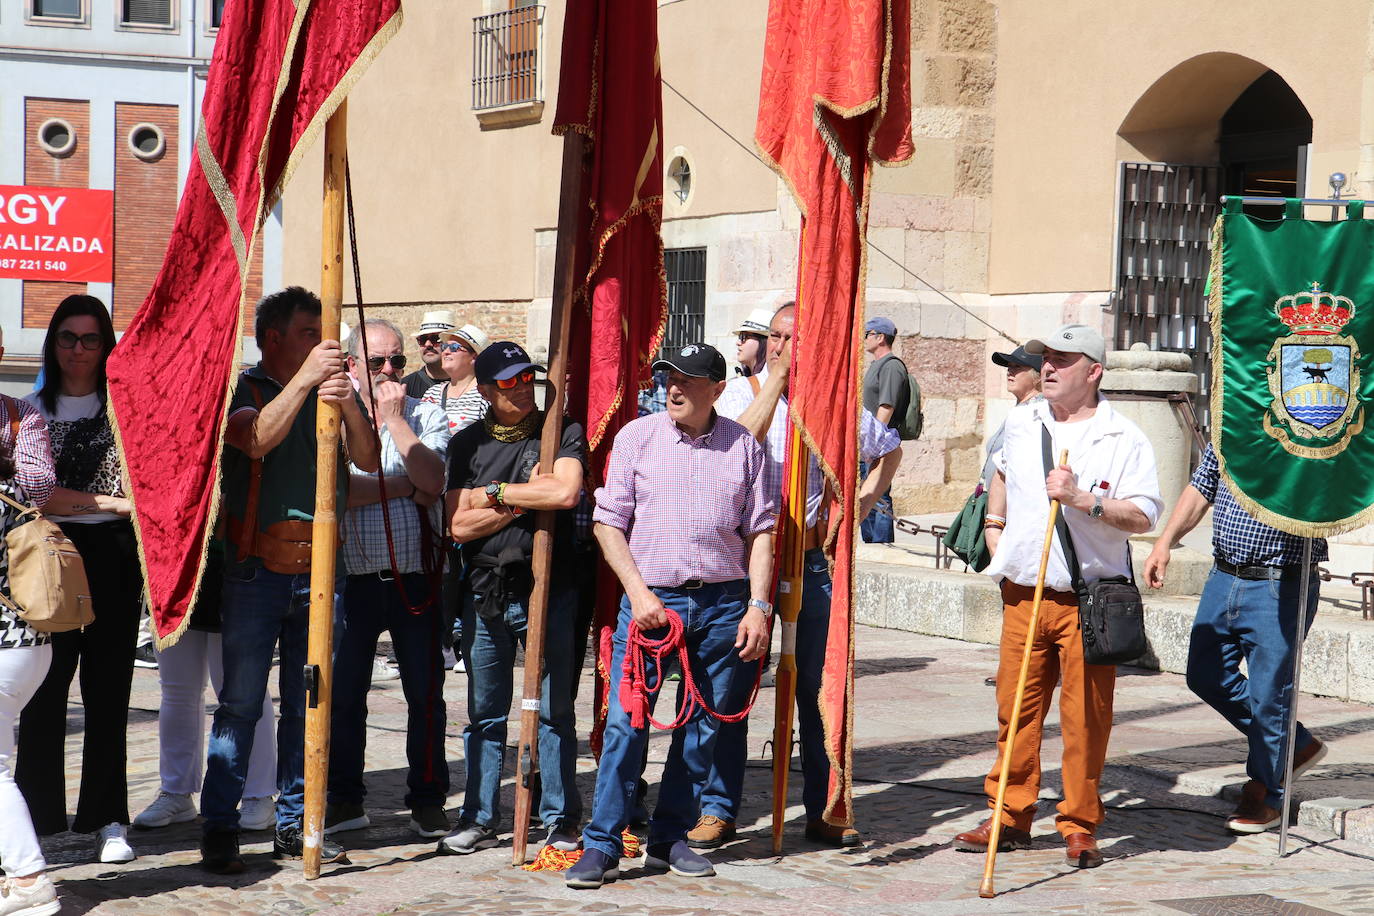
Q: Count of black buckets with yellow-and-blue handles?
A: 0